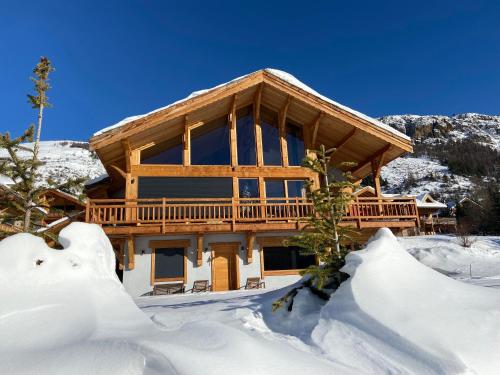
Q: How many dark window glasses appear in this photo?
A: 11